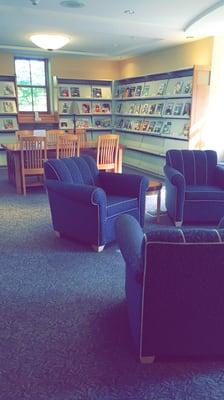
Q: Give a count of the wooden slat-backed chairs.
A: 6